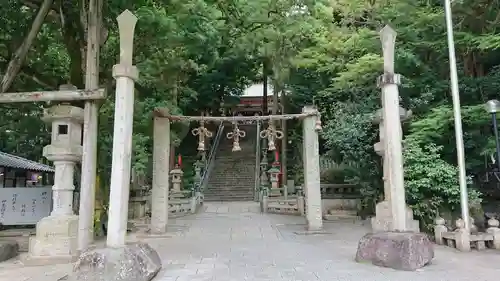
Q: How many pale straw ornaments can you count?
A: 3